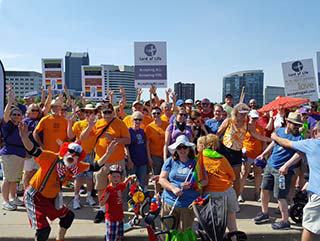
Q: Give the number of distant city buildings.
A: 6